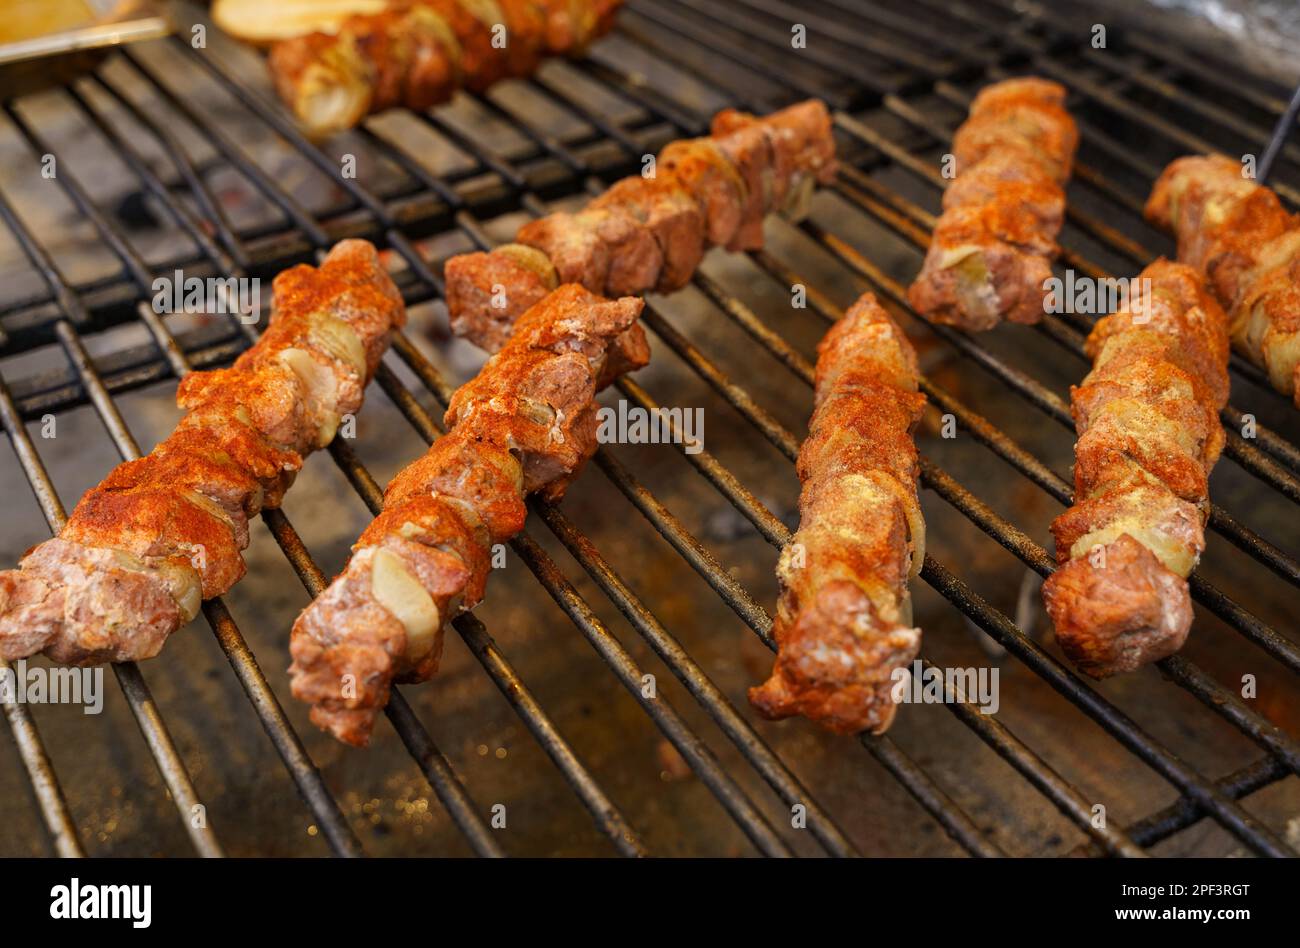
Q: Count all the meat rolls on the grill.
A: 8